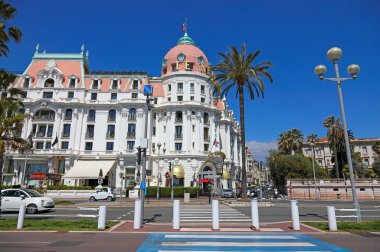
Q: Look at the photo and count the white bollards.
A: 8